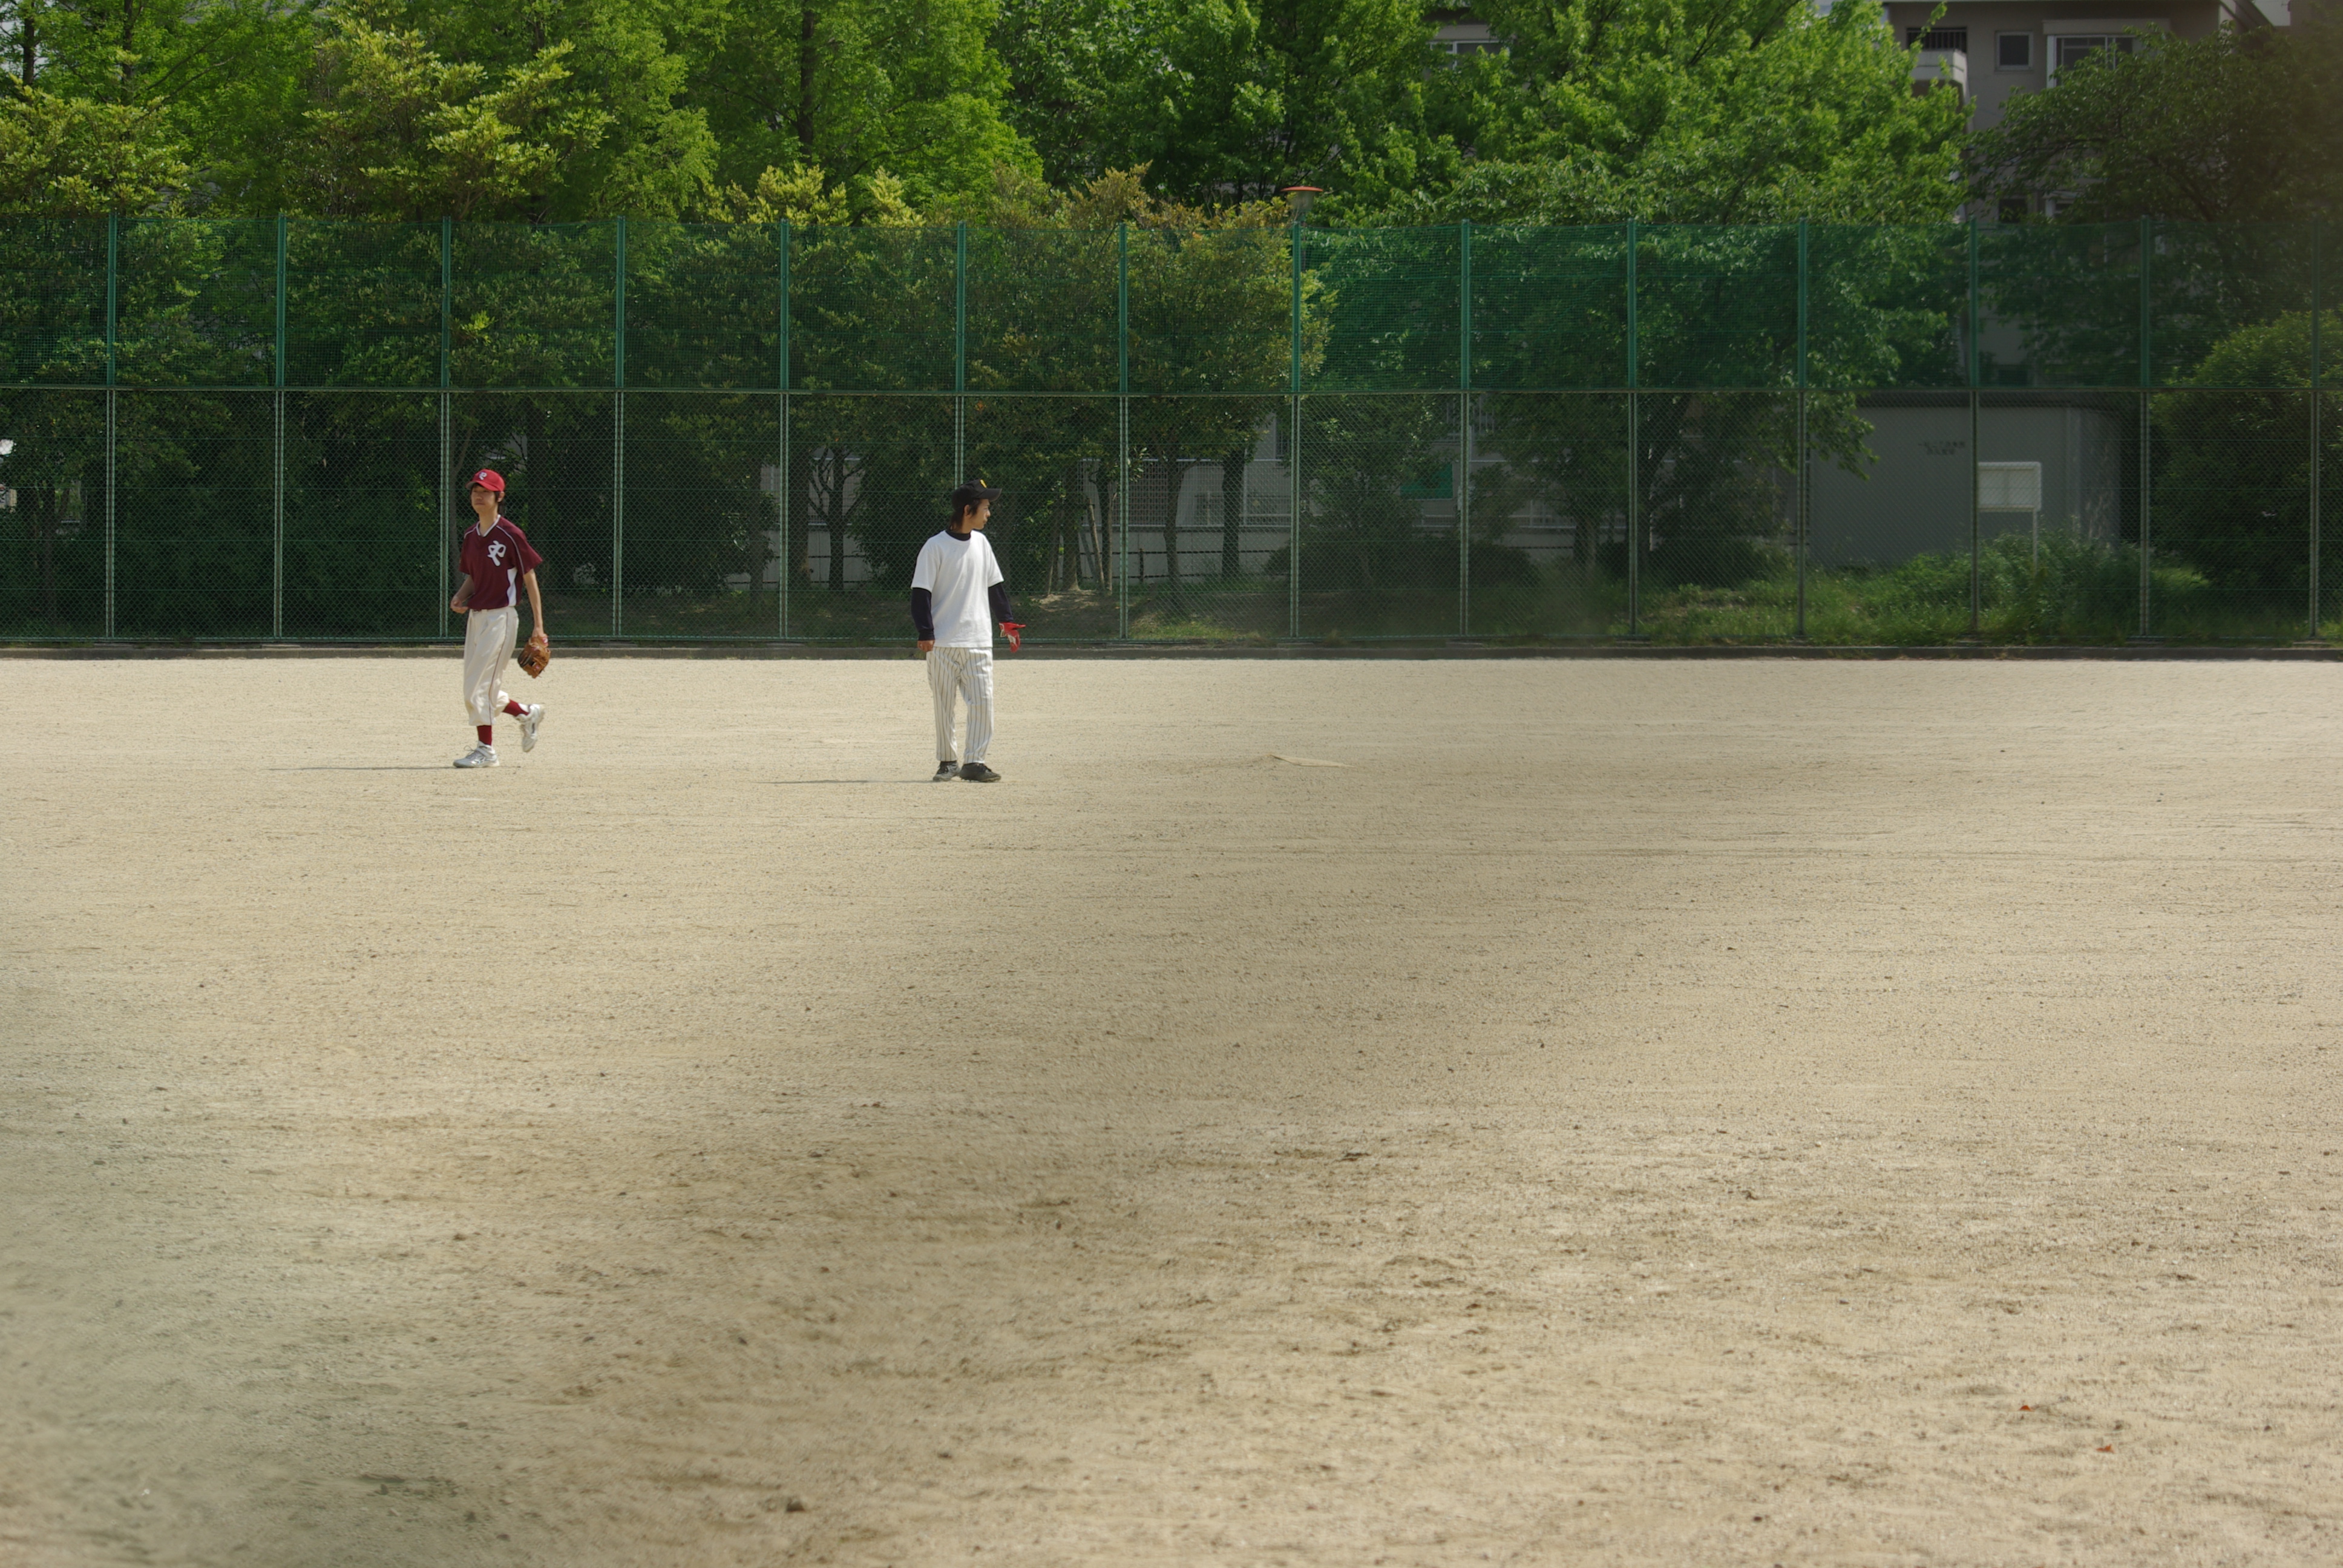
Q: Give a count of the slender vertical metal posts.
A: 14